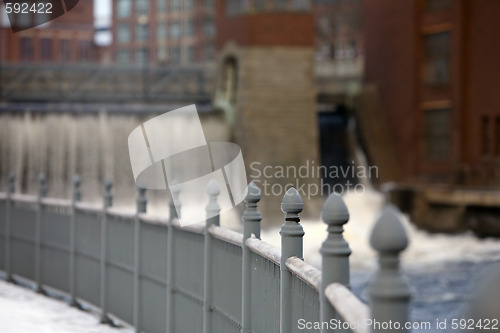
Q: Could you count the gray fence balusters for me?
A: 11